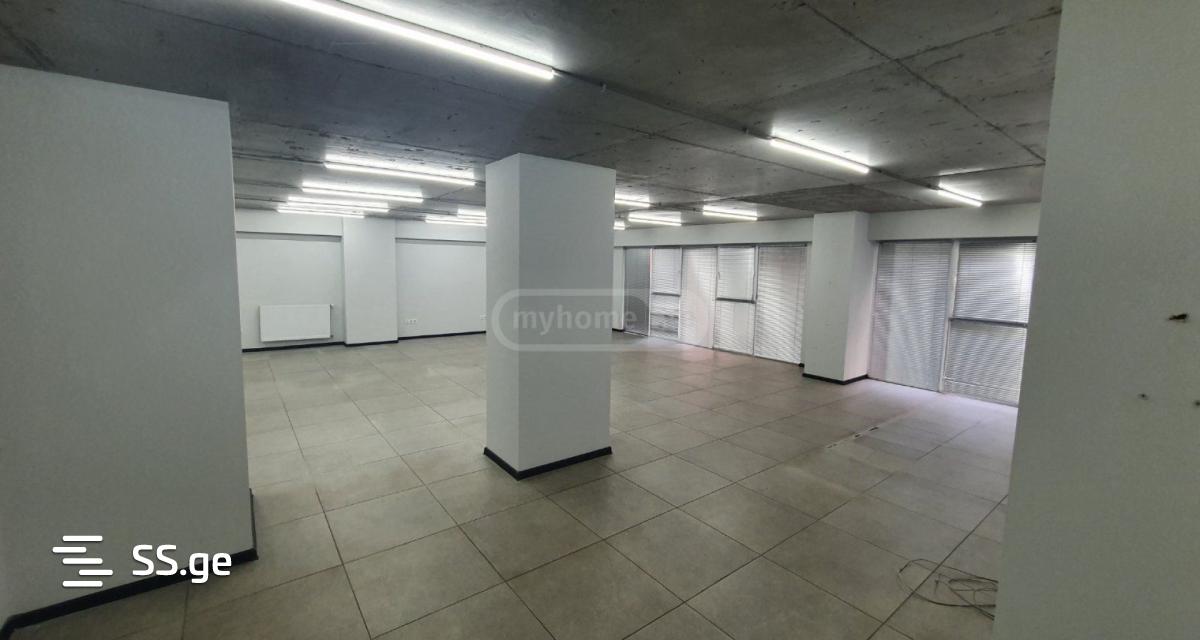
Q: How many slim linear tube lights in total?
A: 13